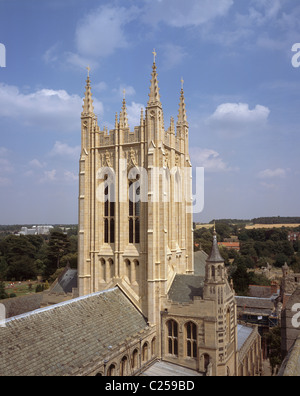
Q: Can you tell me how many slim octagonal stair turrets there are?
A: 1